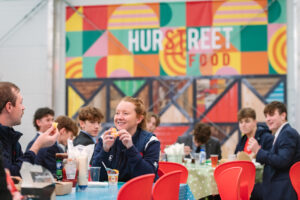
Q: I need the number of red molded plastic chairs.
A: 6